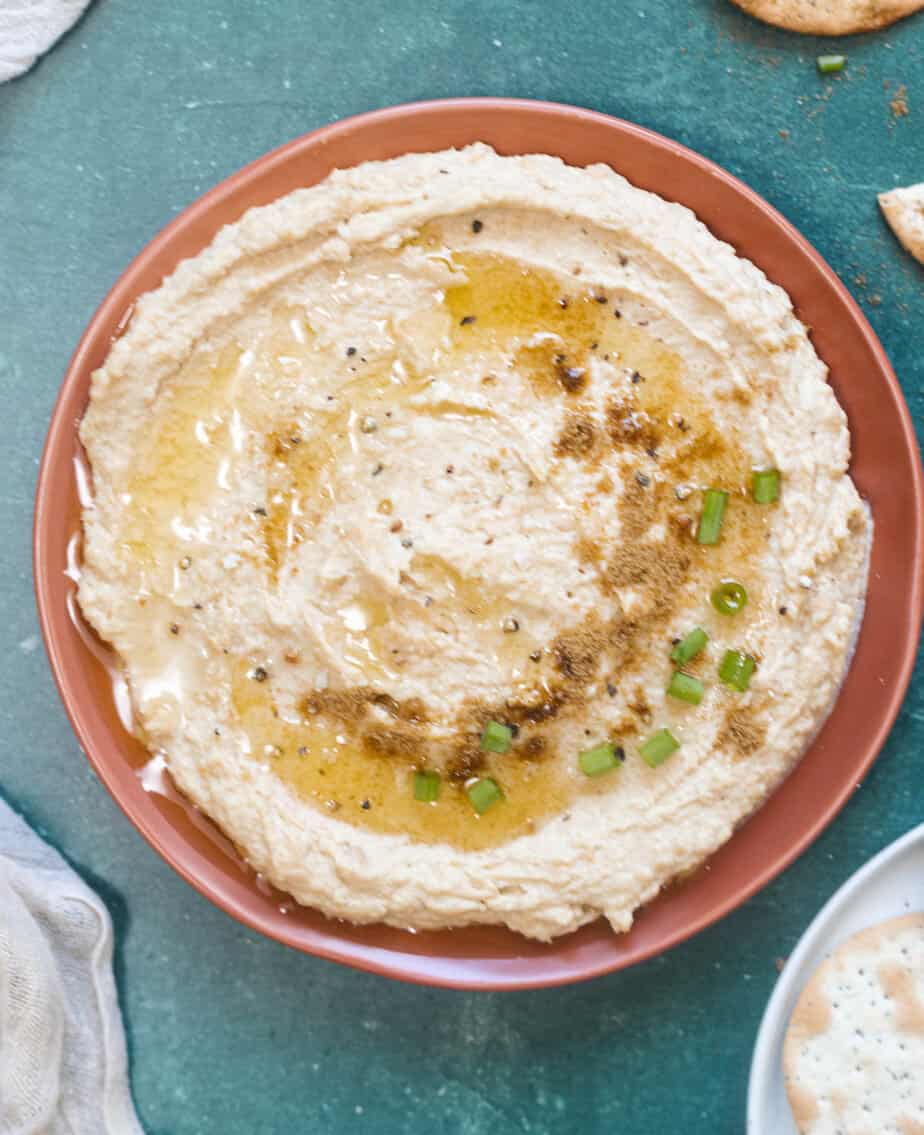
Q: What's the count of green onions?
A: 12